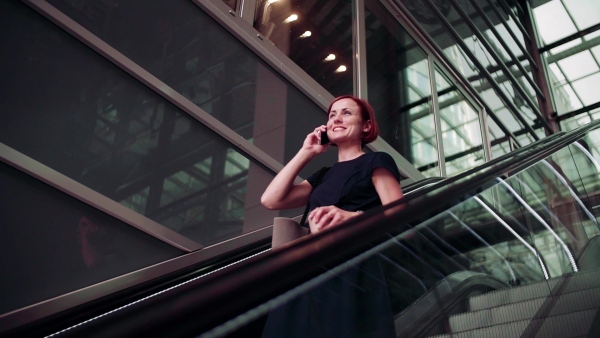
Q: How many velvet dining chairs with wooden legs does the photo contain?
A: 0